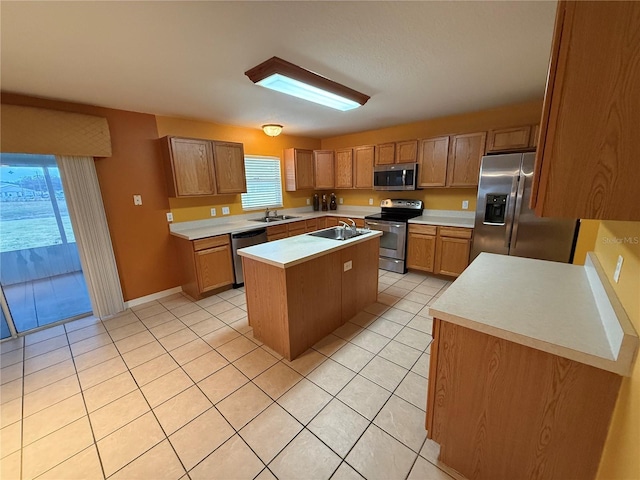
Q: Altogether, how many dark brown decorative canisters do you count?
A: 3